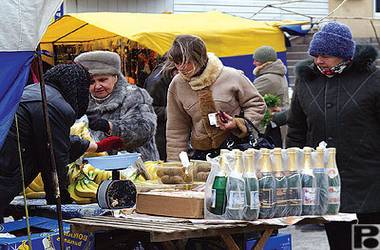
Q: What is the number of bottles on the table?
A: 9